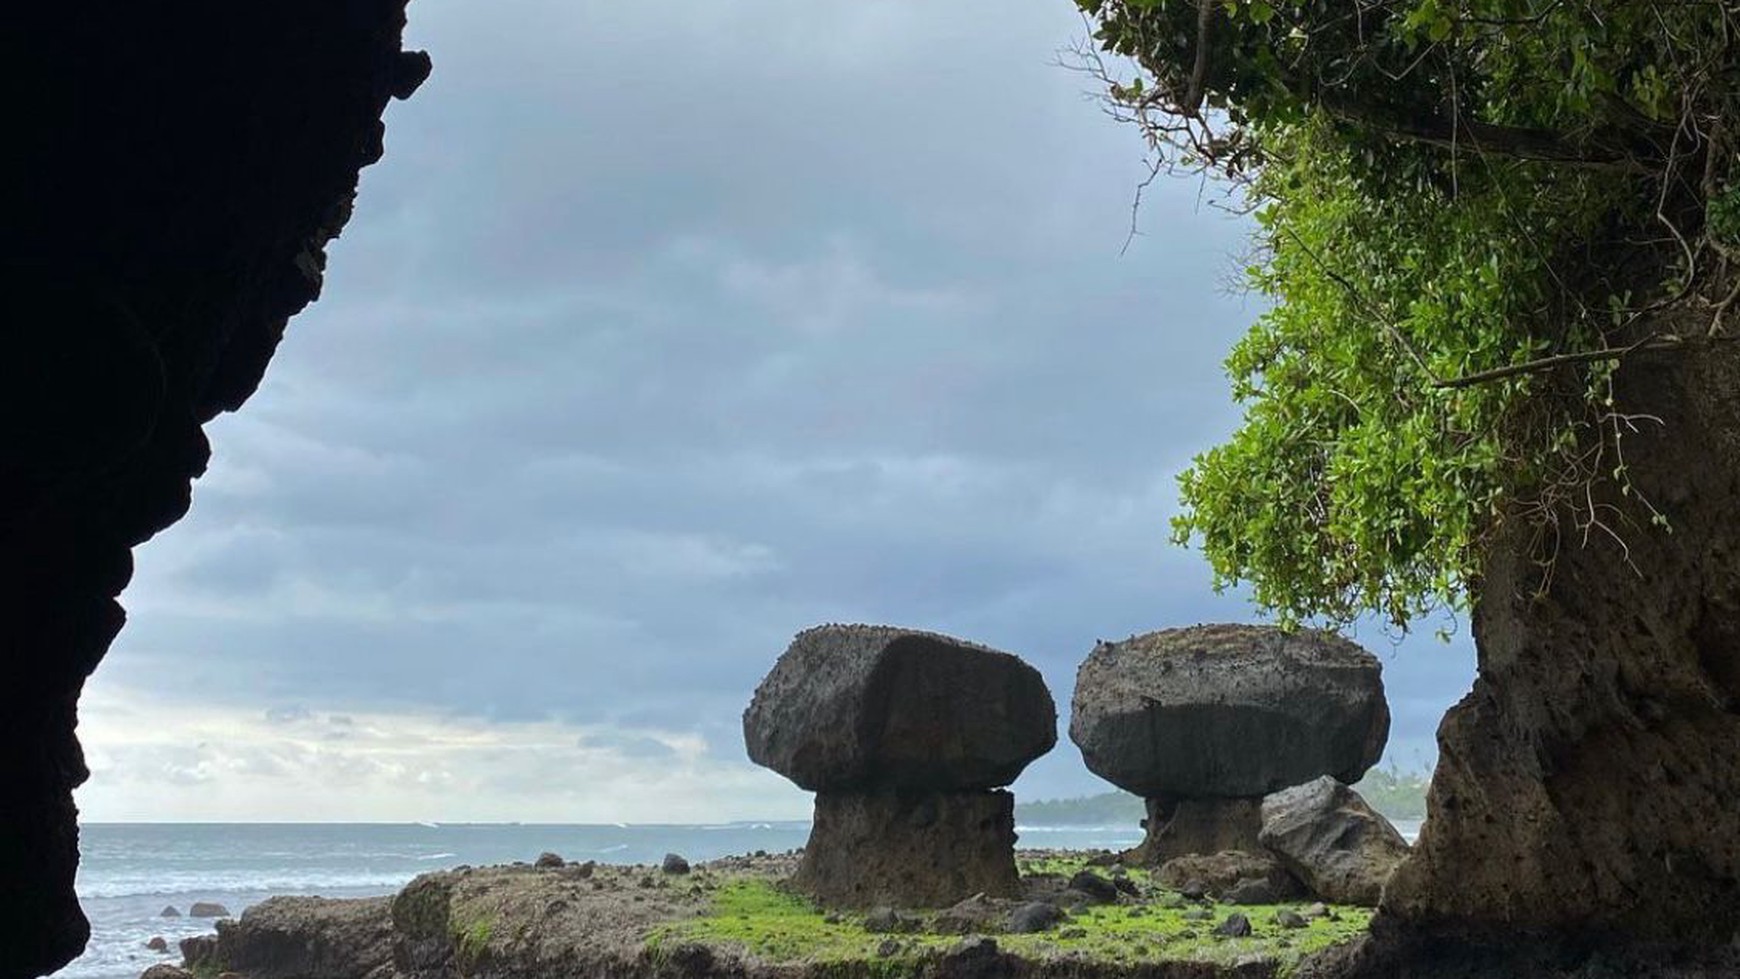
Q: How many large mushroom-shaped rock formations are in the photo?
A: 2